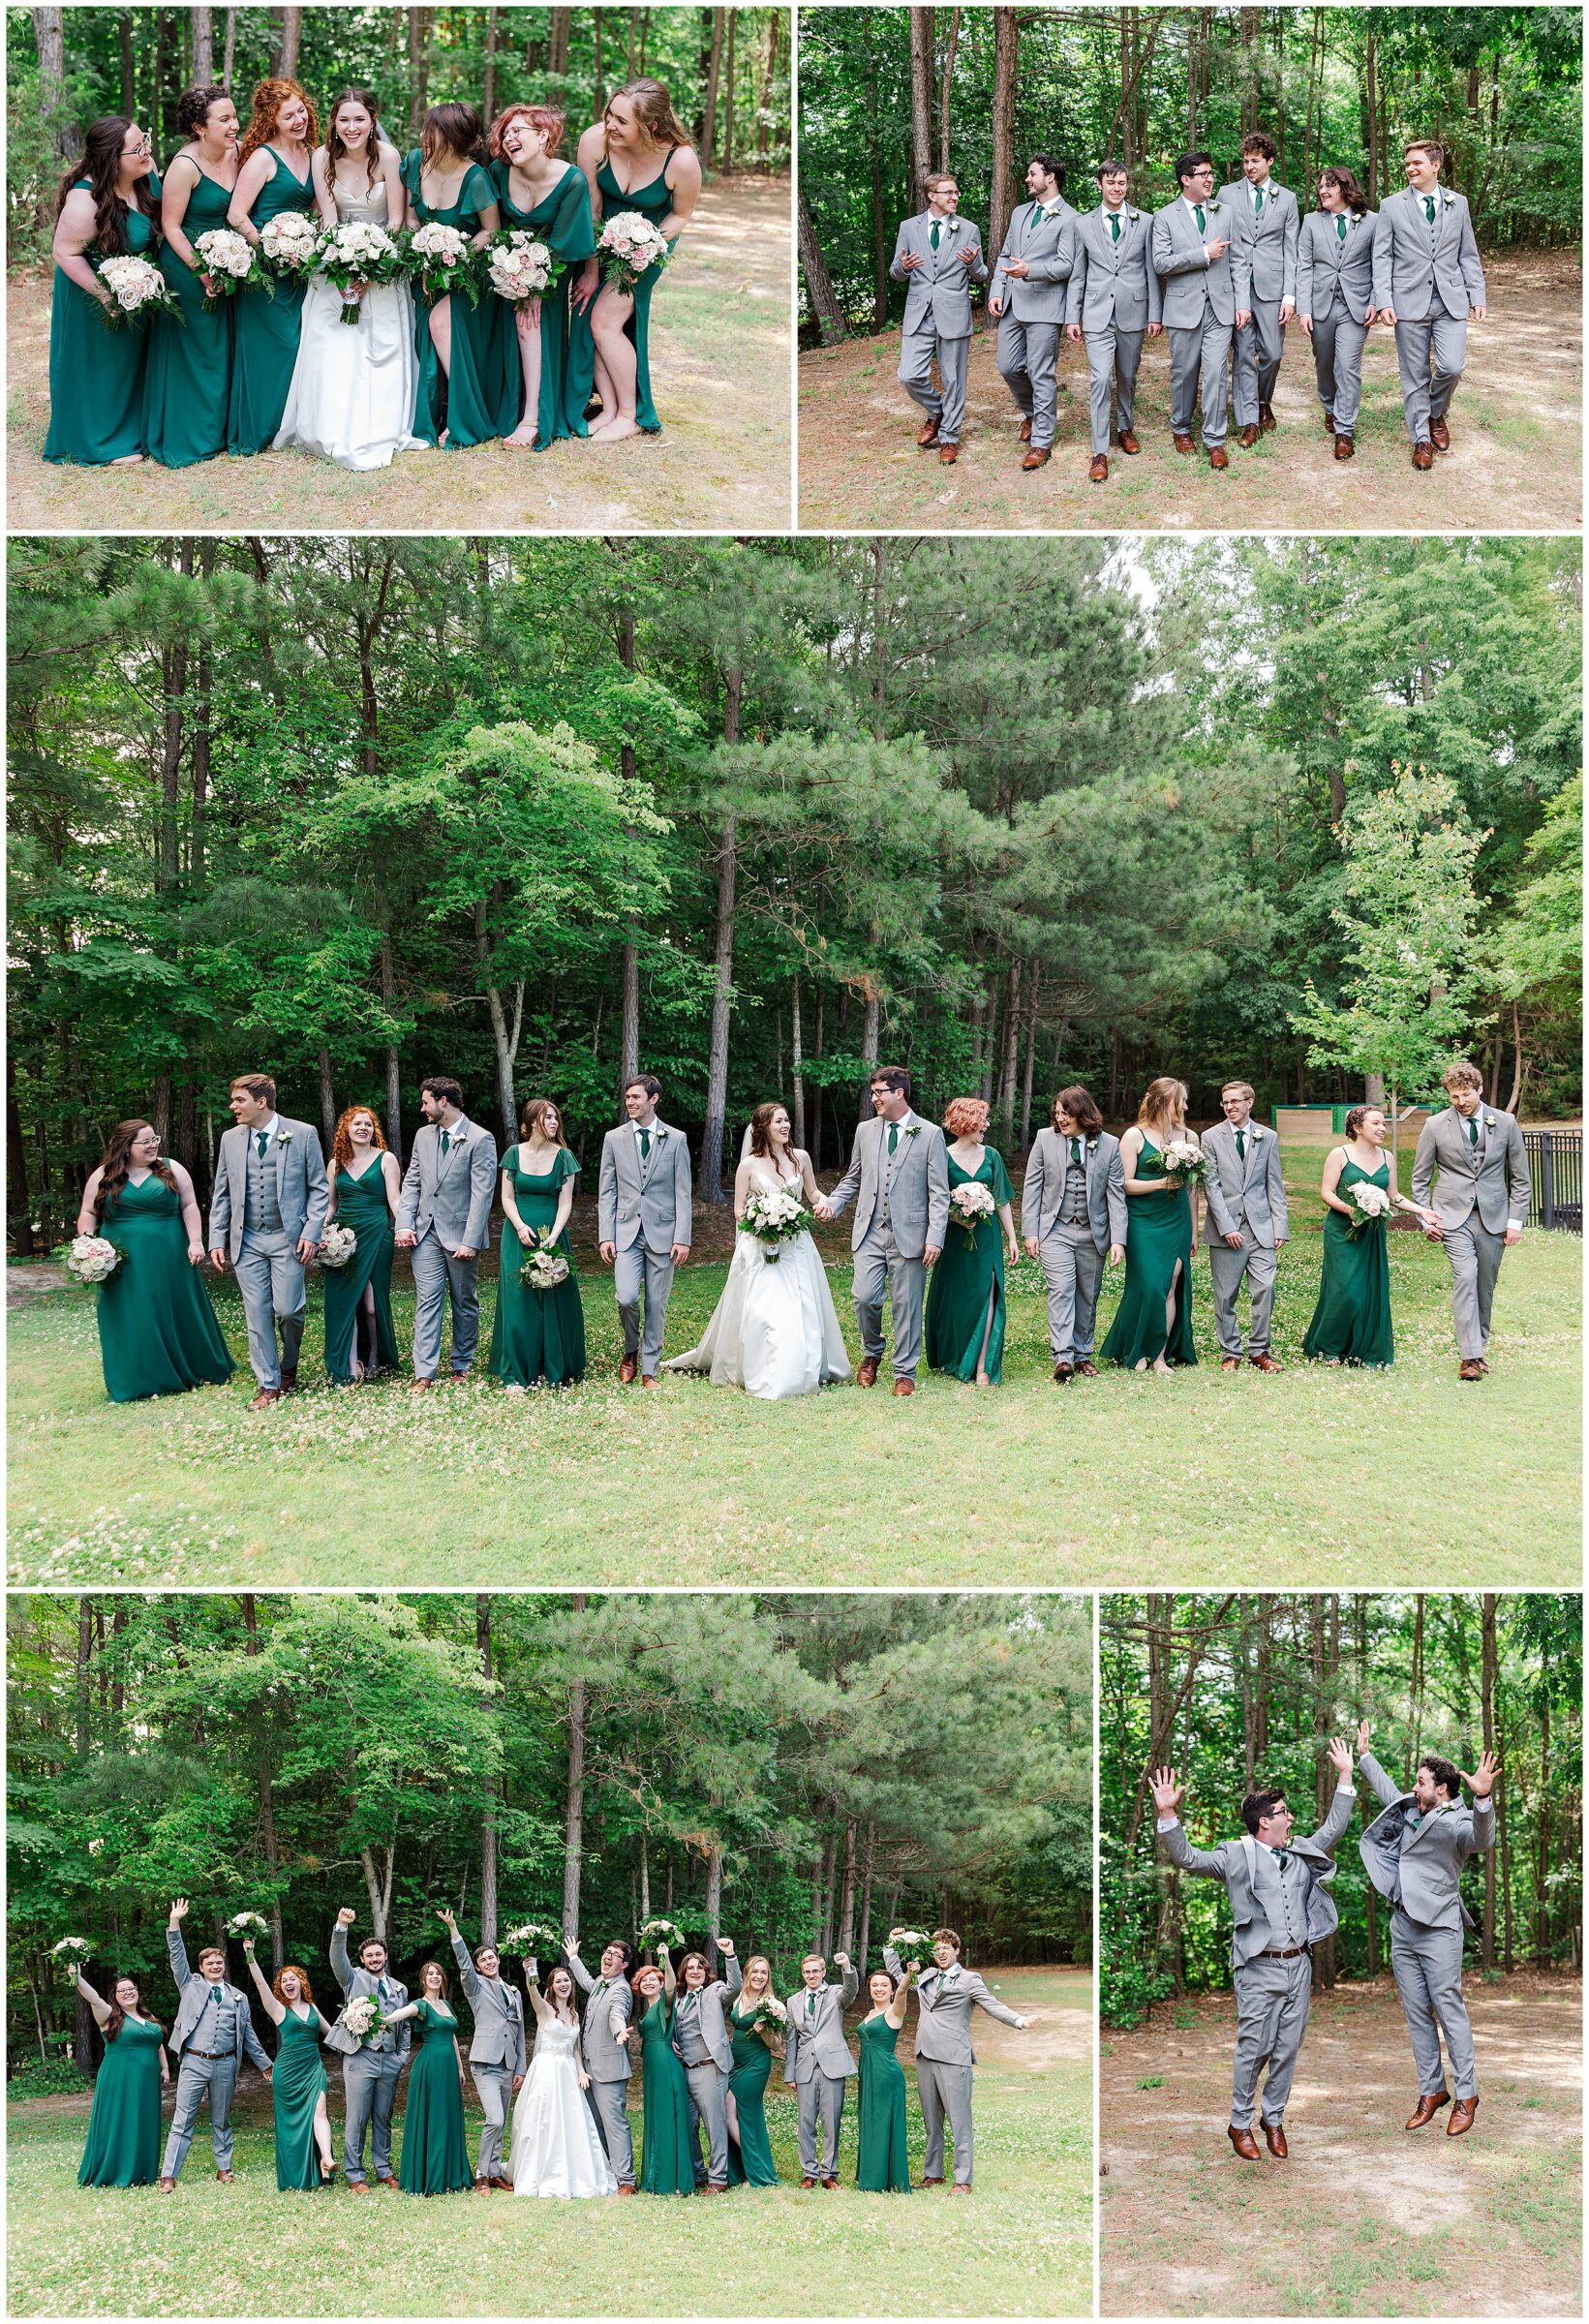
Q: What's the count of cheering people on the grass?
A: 14